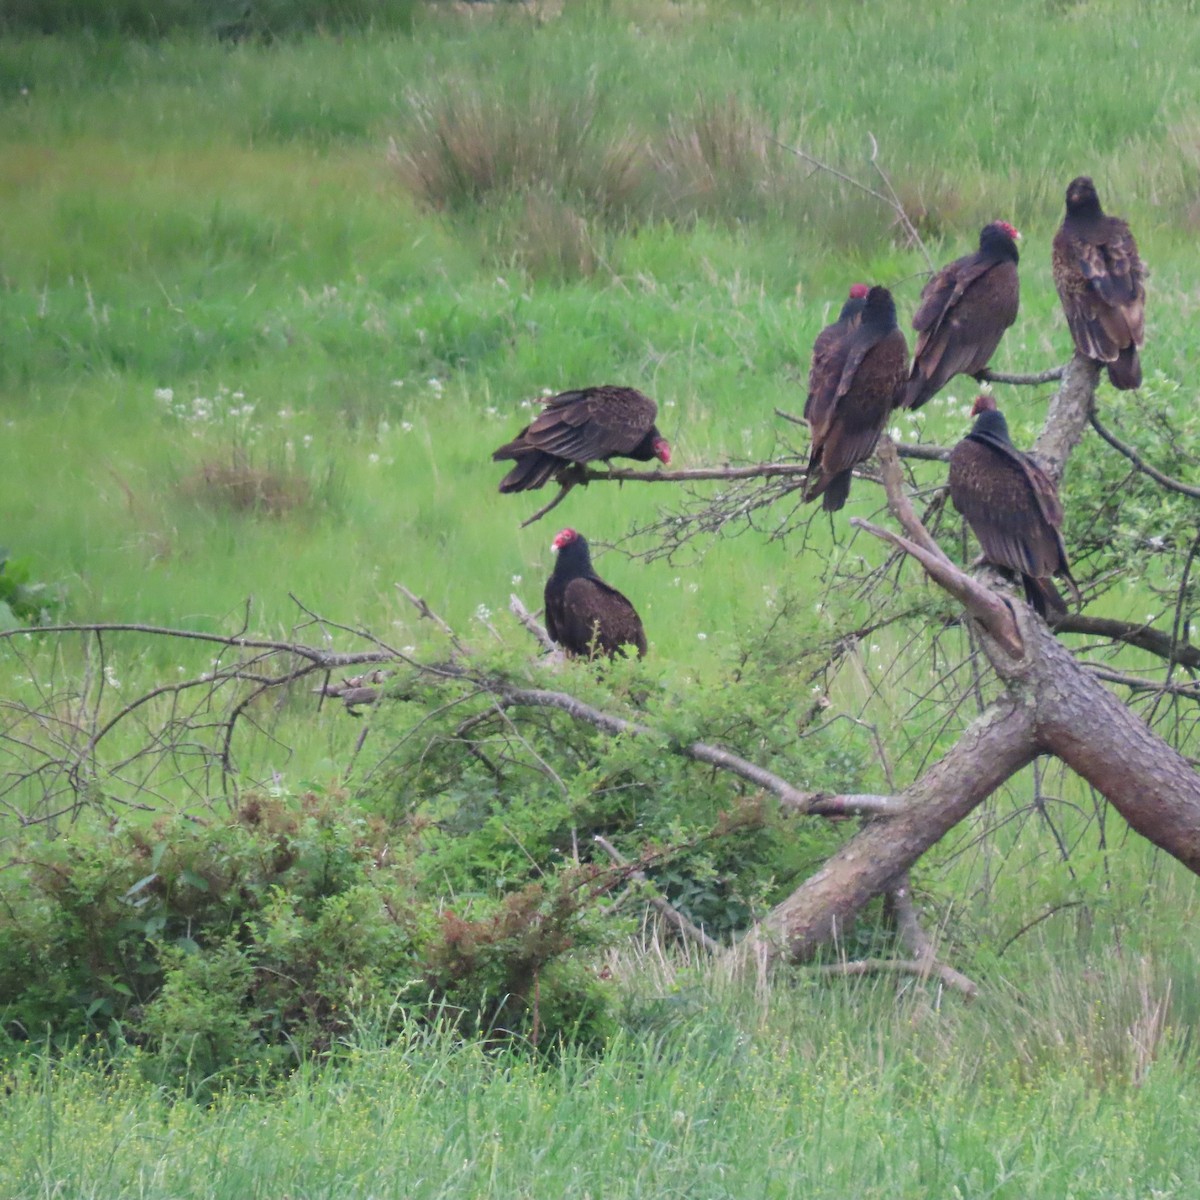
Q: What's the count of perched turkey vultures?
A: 7